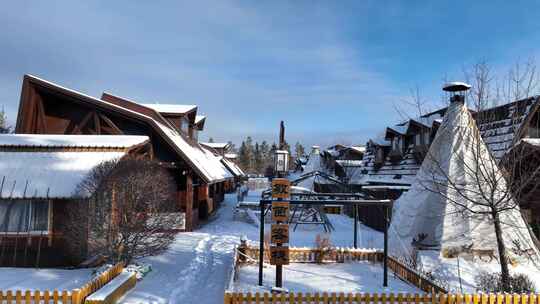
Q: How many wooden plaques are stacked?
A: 4